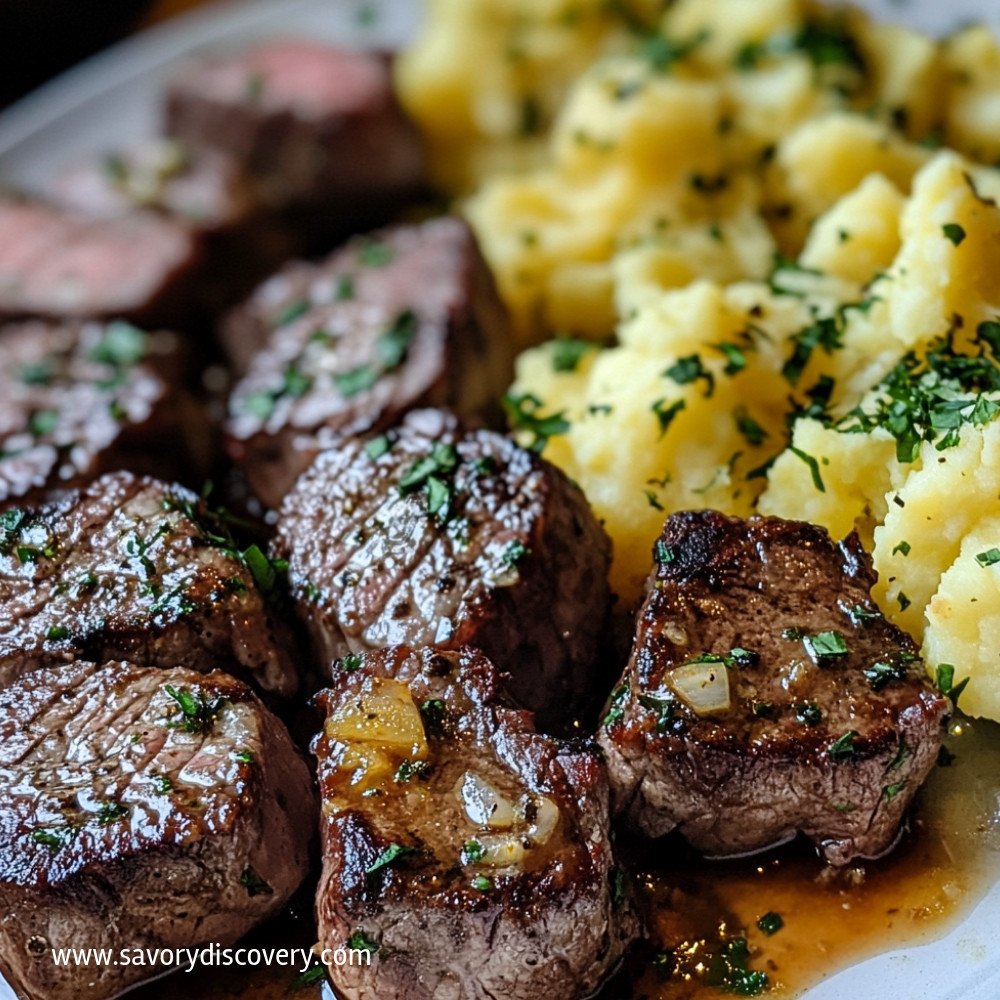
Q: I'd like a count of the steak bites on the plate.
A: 10